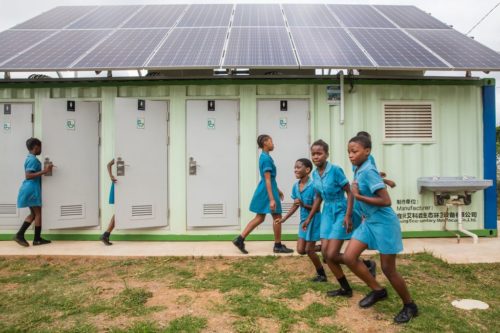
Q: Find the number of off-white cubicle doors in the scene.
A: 5